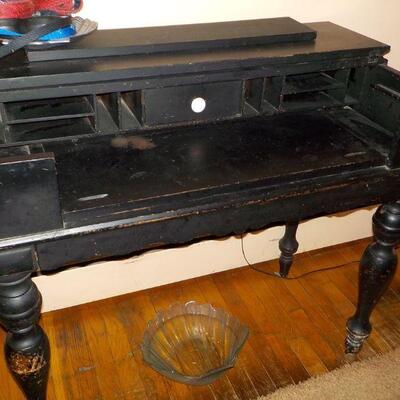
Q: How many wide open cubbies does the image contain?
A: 4